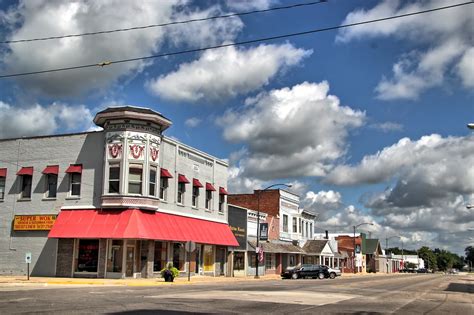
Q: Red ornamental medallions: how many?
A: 3